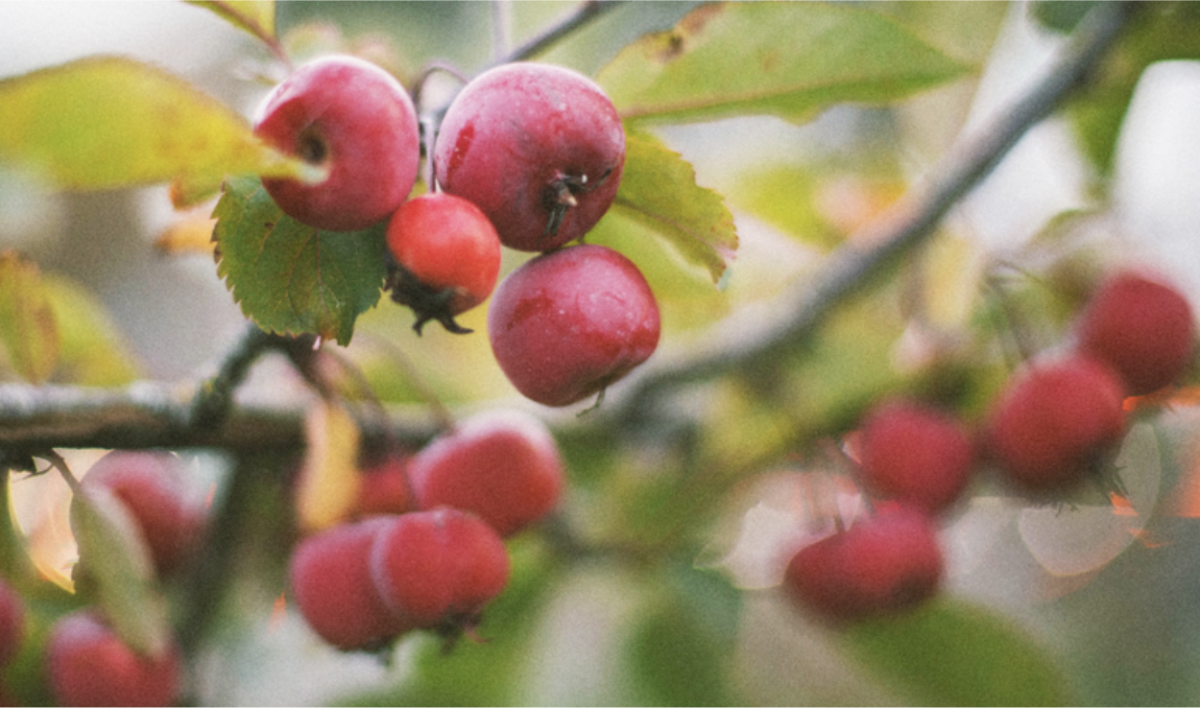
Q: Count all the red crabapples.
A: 15